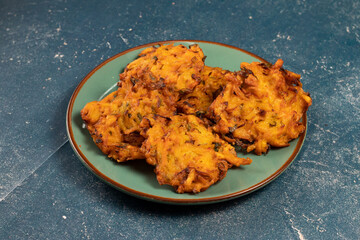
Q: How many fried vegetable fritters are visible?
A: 5